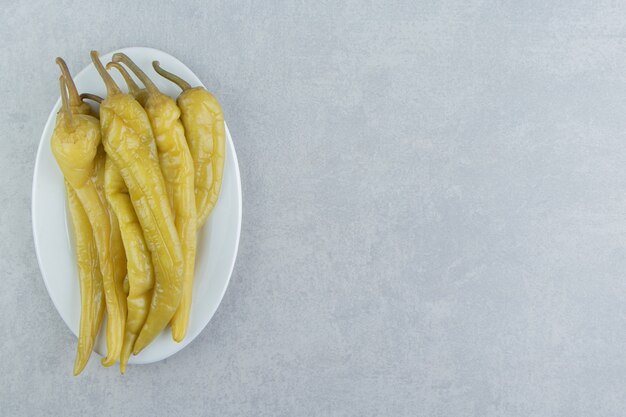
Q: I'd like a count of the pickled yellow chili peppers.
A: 7